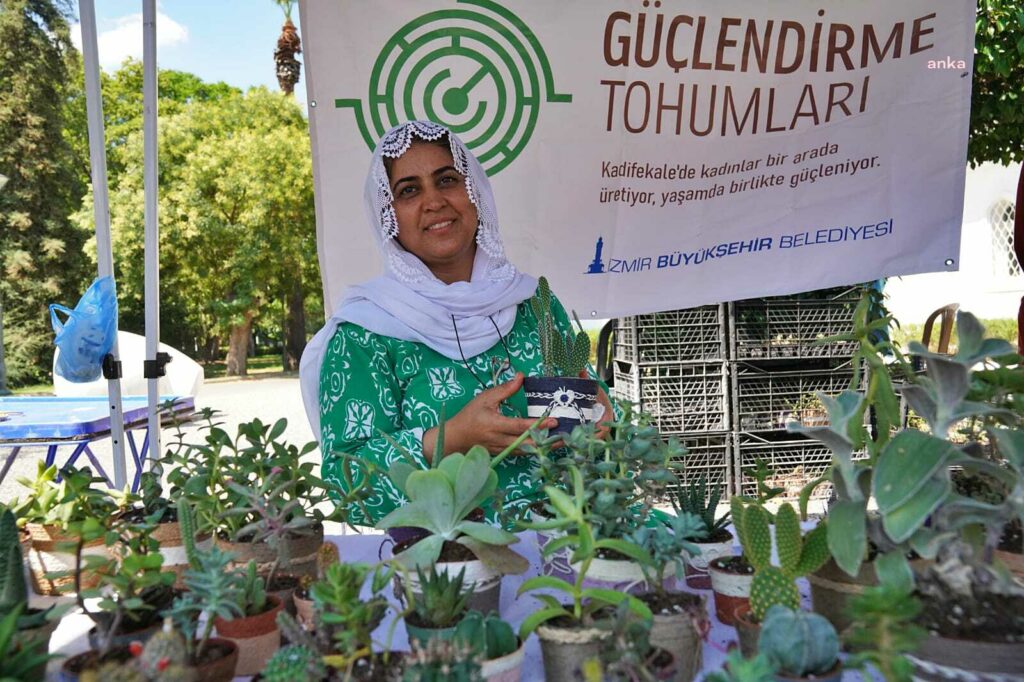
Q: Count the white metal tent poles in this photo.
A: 2